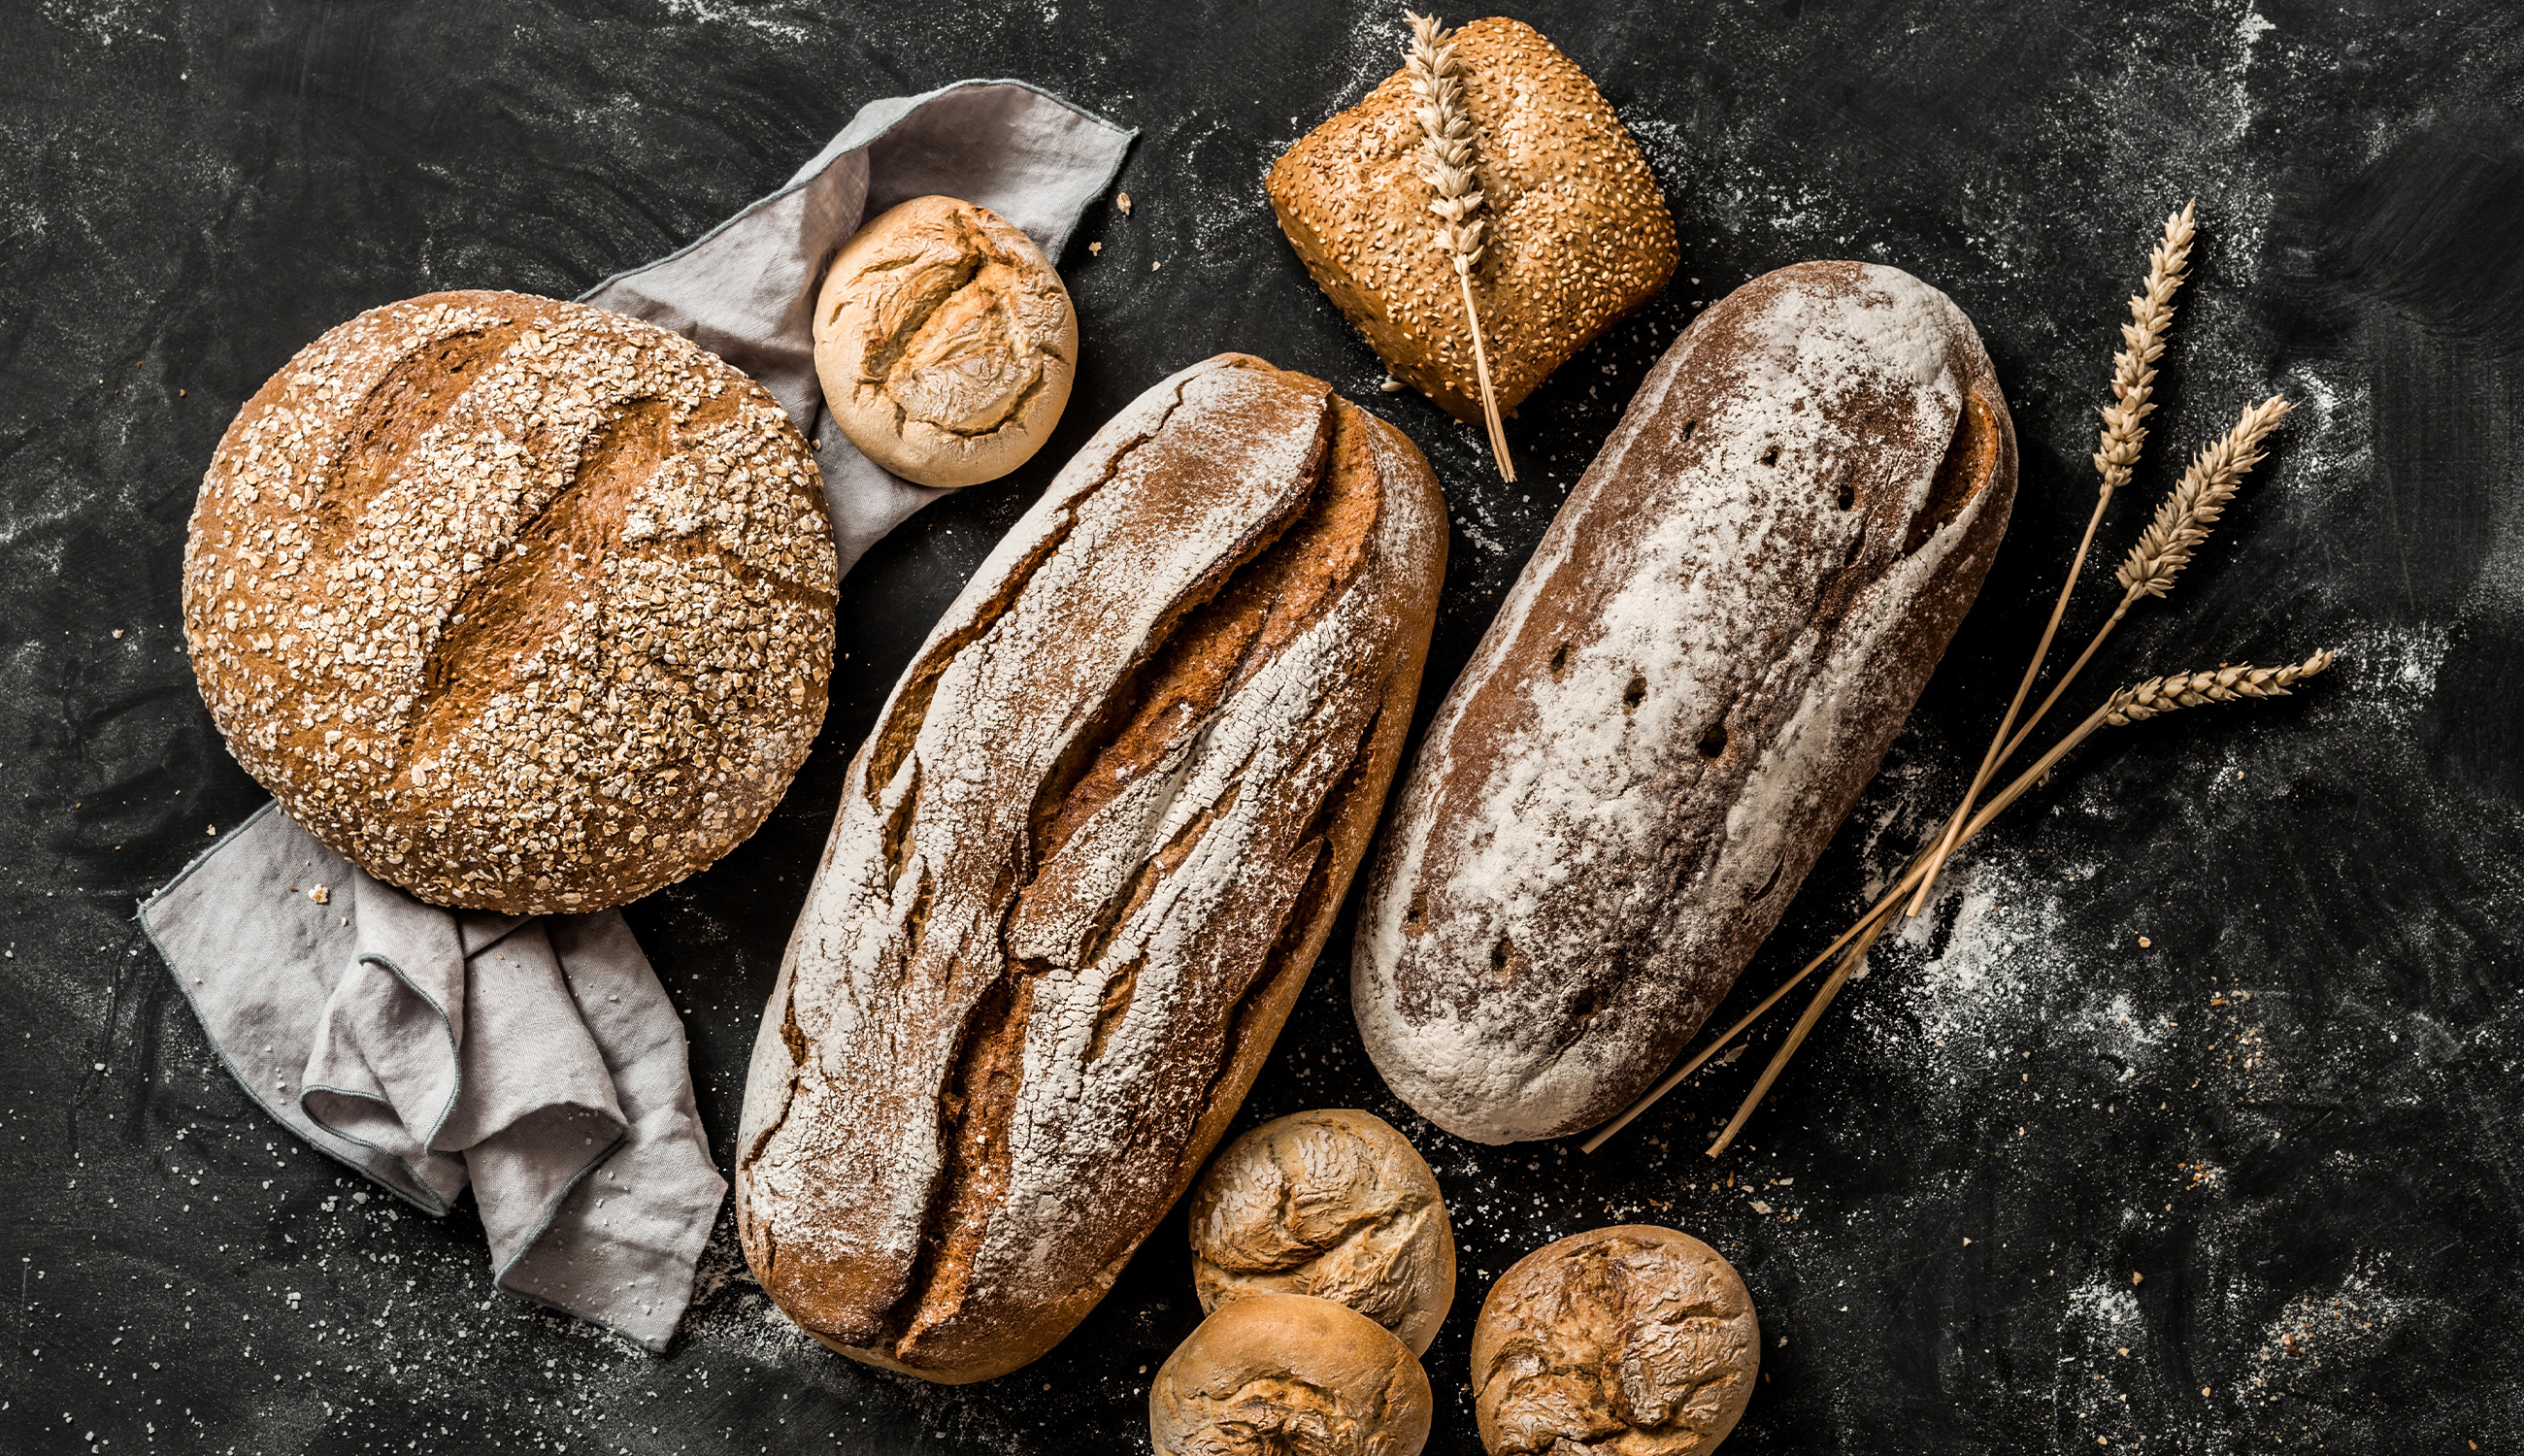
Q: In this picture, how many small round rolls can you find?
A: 4